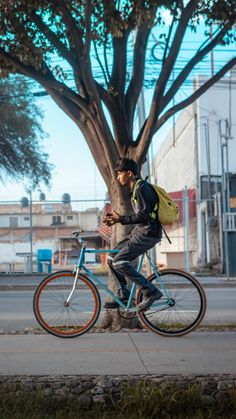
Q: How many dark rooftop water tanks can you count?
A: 3